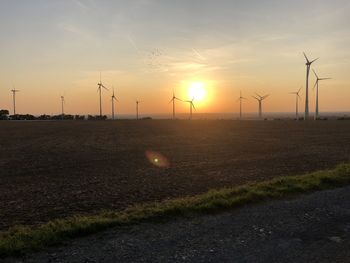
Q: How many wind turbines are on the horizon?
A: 12